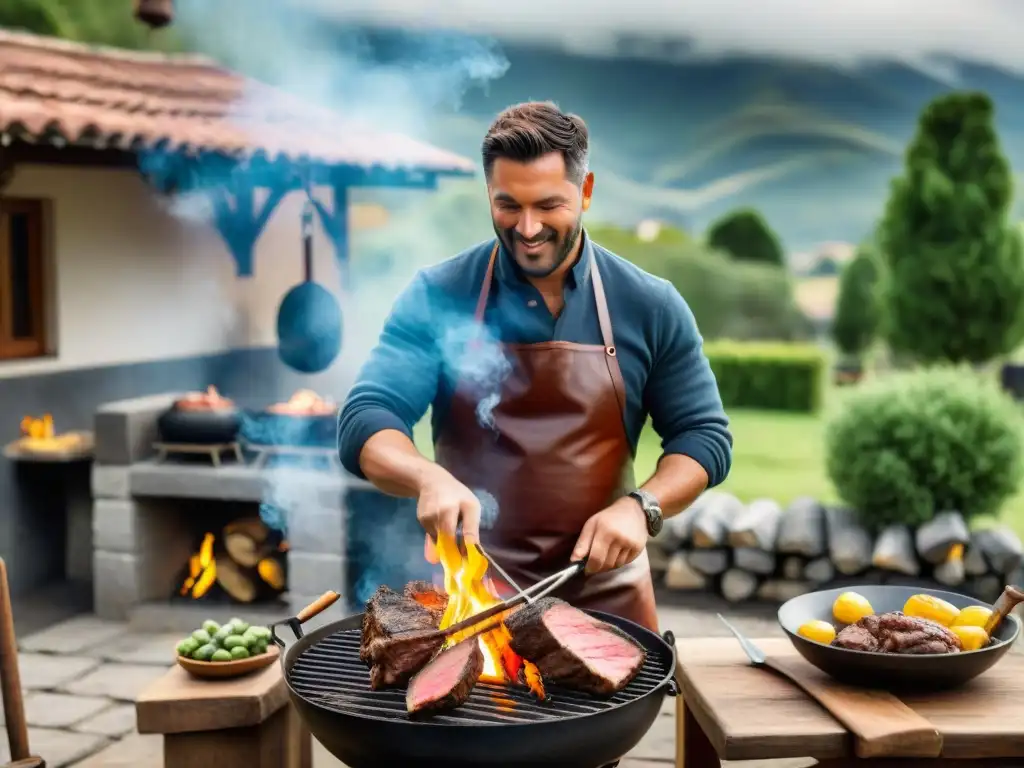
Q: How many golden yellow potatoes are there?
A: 5